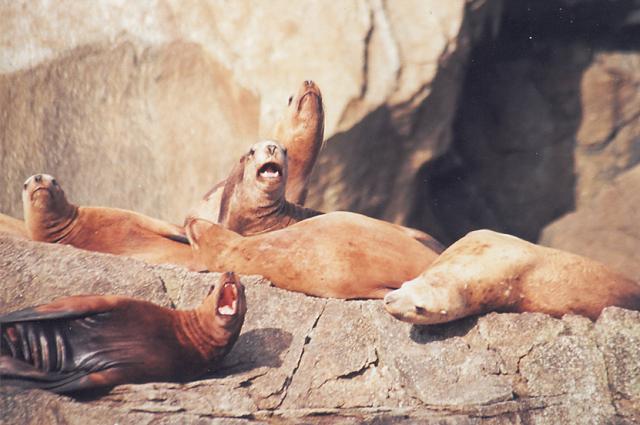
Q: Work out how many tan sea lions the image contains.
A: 5